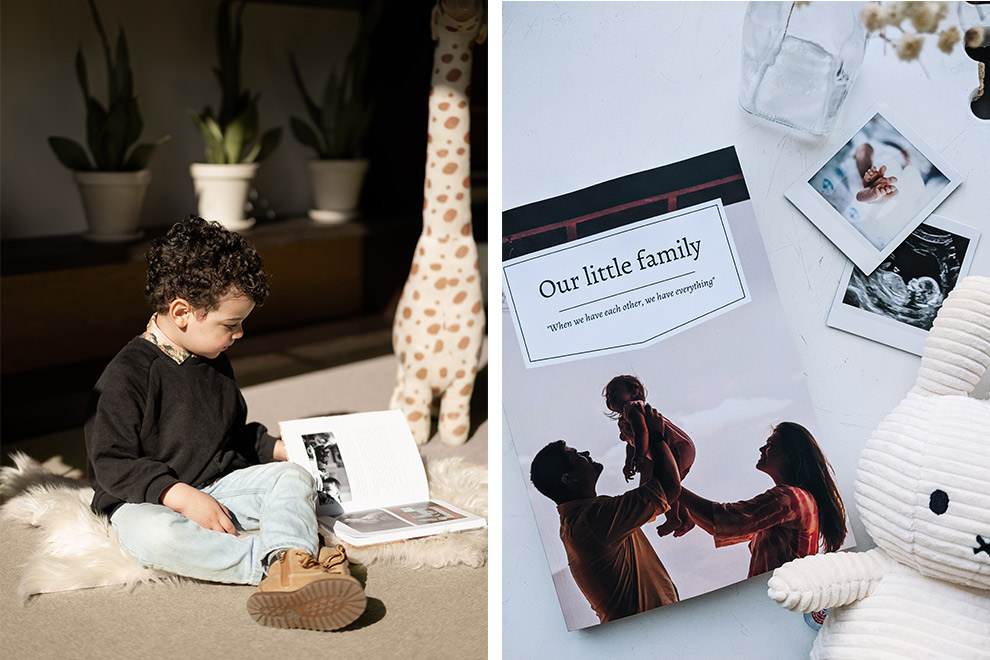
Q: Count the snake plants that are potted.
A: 3